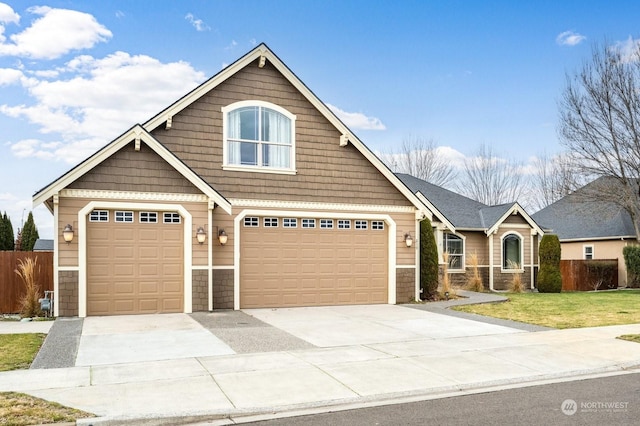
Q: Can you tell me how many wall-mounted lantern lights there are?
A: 4